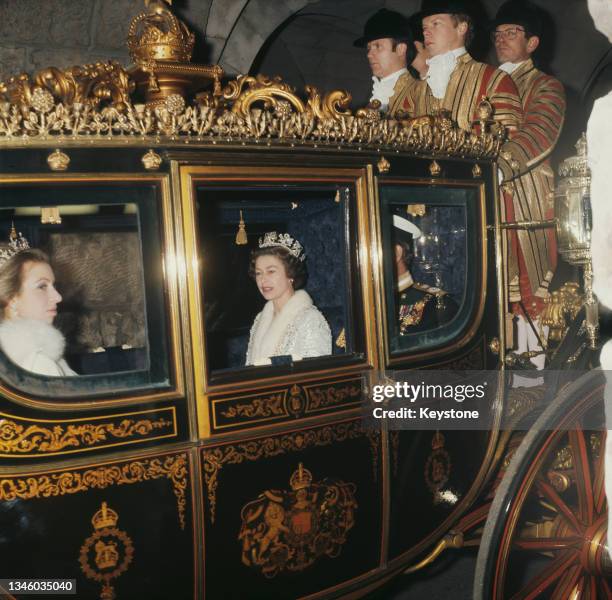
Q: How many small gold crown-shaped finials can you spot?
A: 5